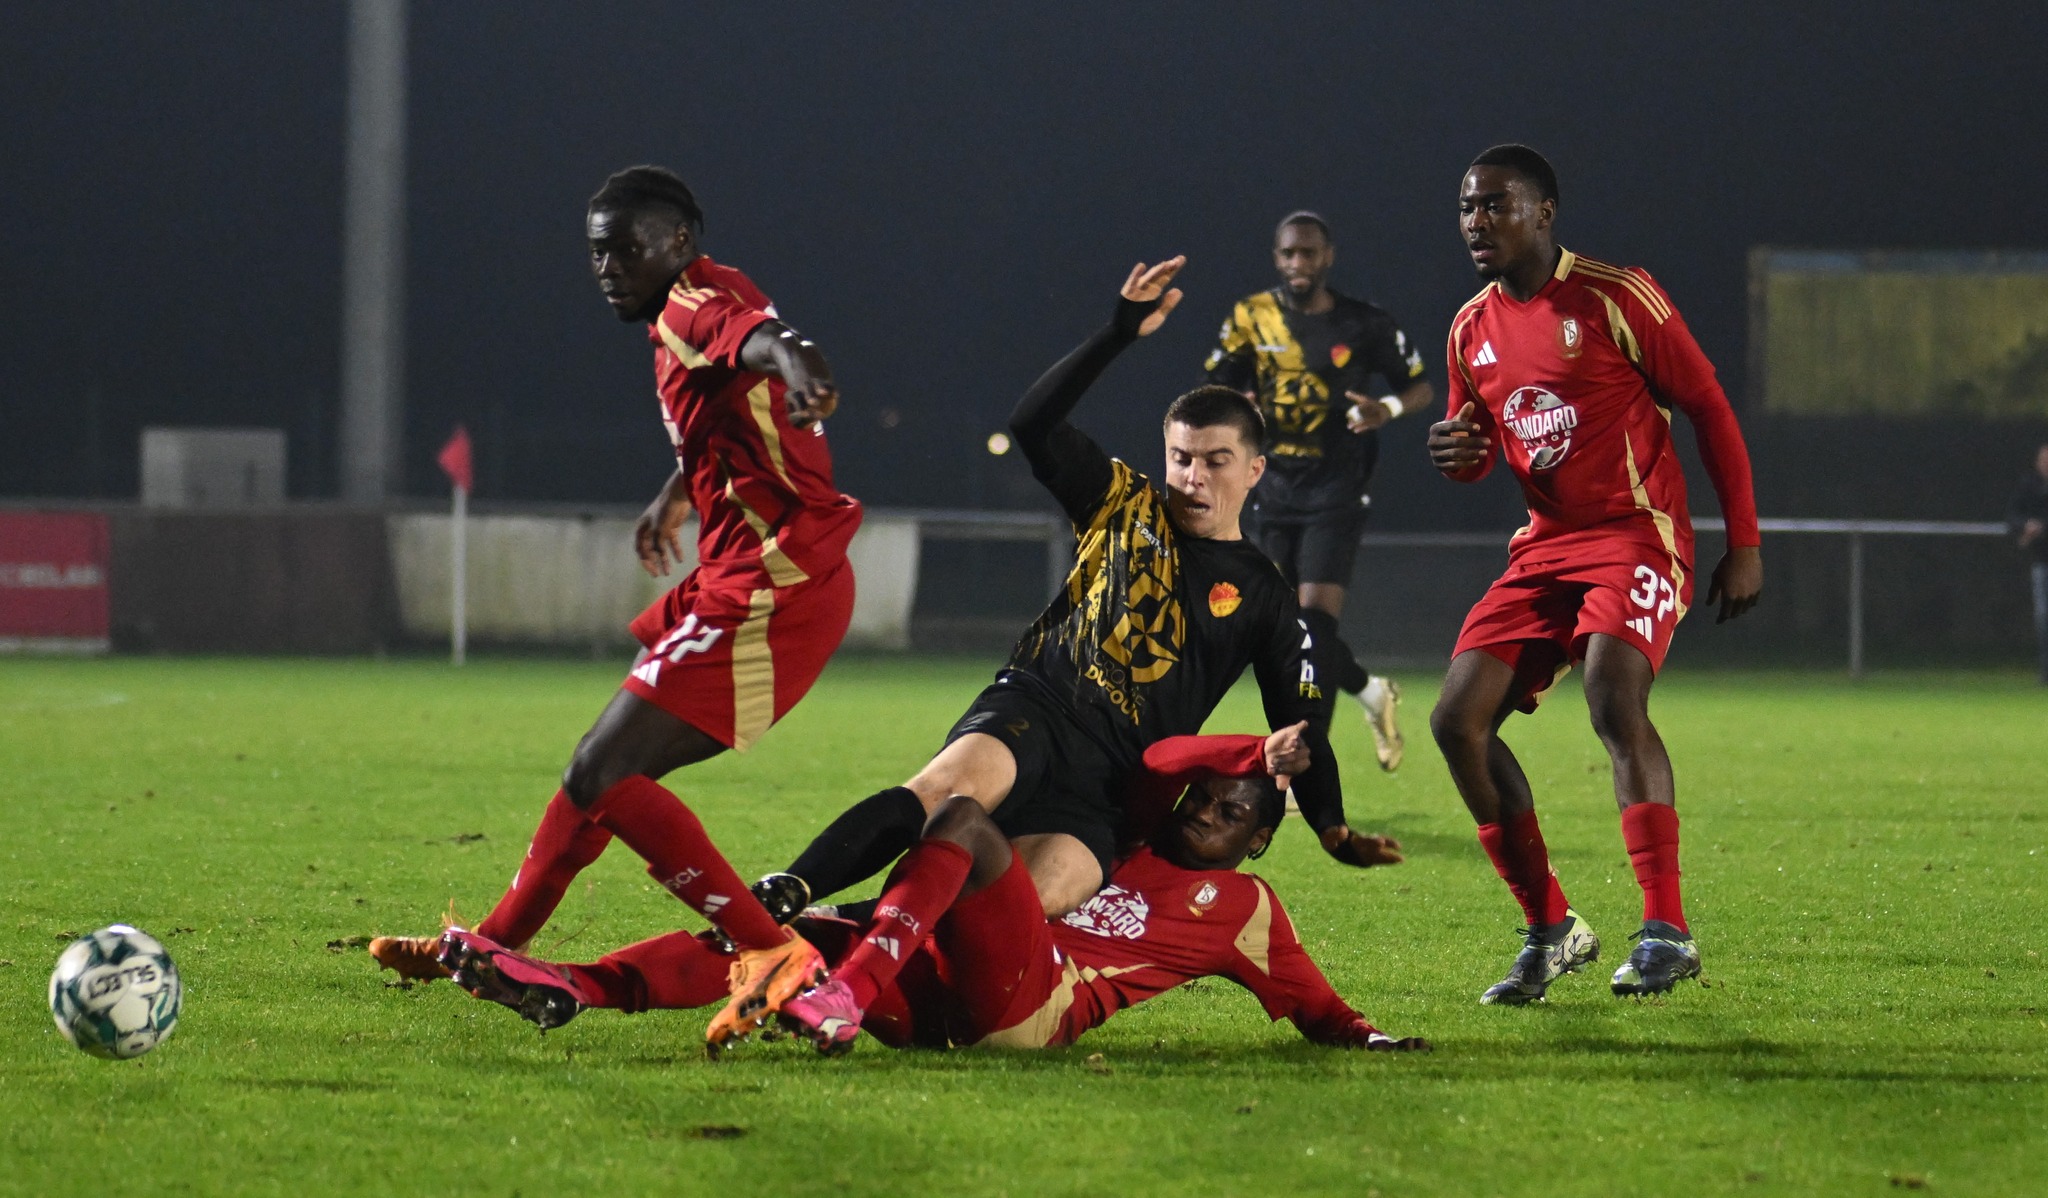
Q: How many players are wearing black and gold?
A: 2